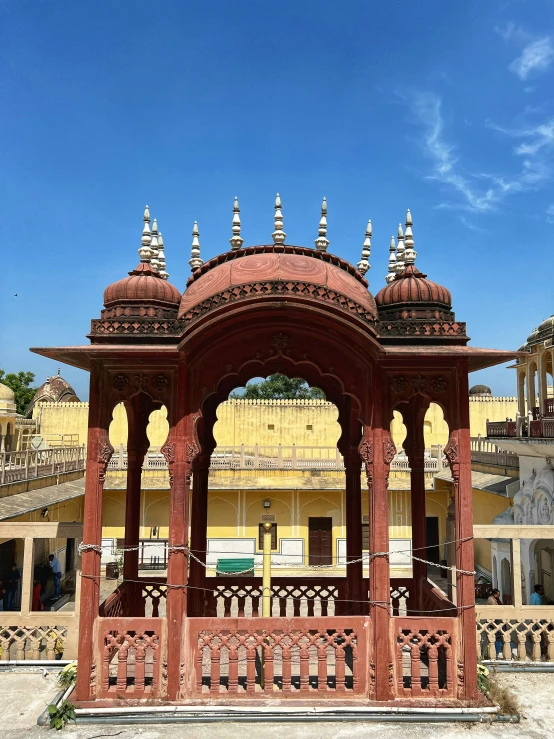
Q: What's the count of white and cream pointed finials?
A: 11